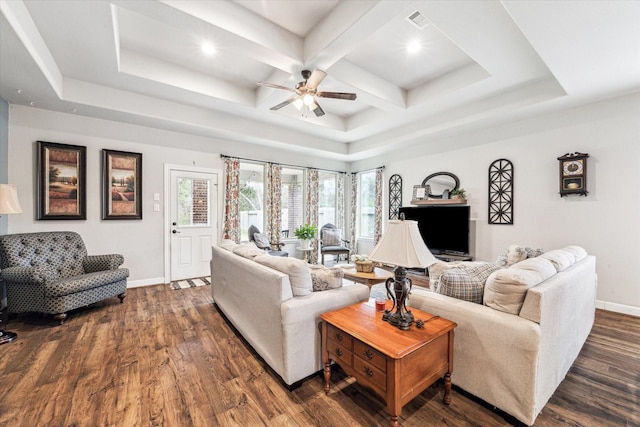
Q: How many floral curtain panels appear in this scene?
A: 6